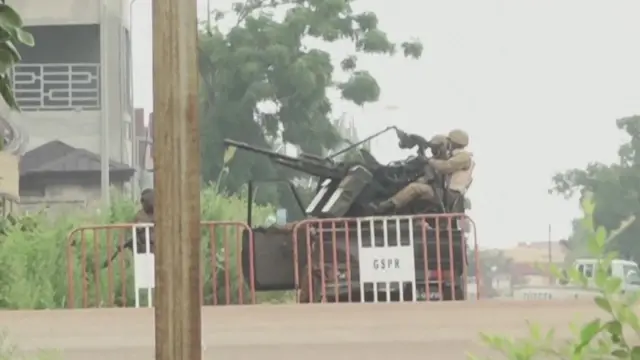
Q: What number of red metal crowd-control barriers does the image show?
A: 2